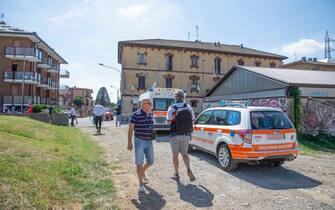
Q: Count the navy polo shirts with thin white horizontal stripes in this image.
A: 1